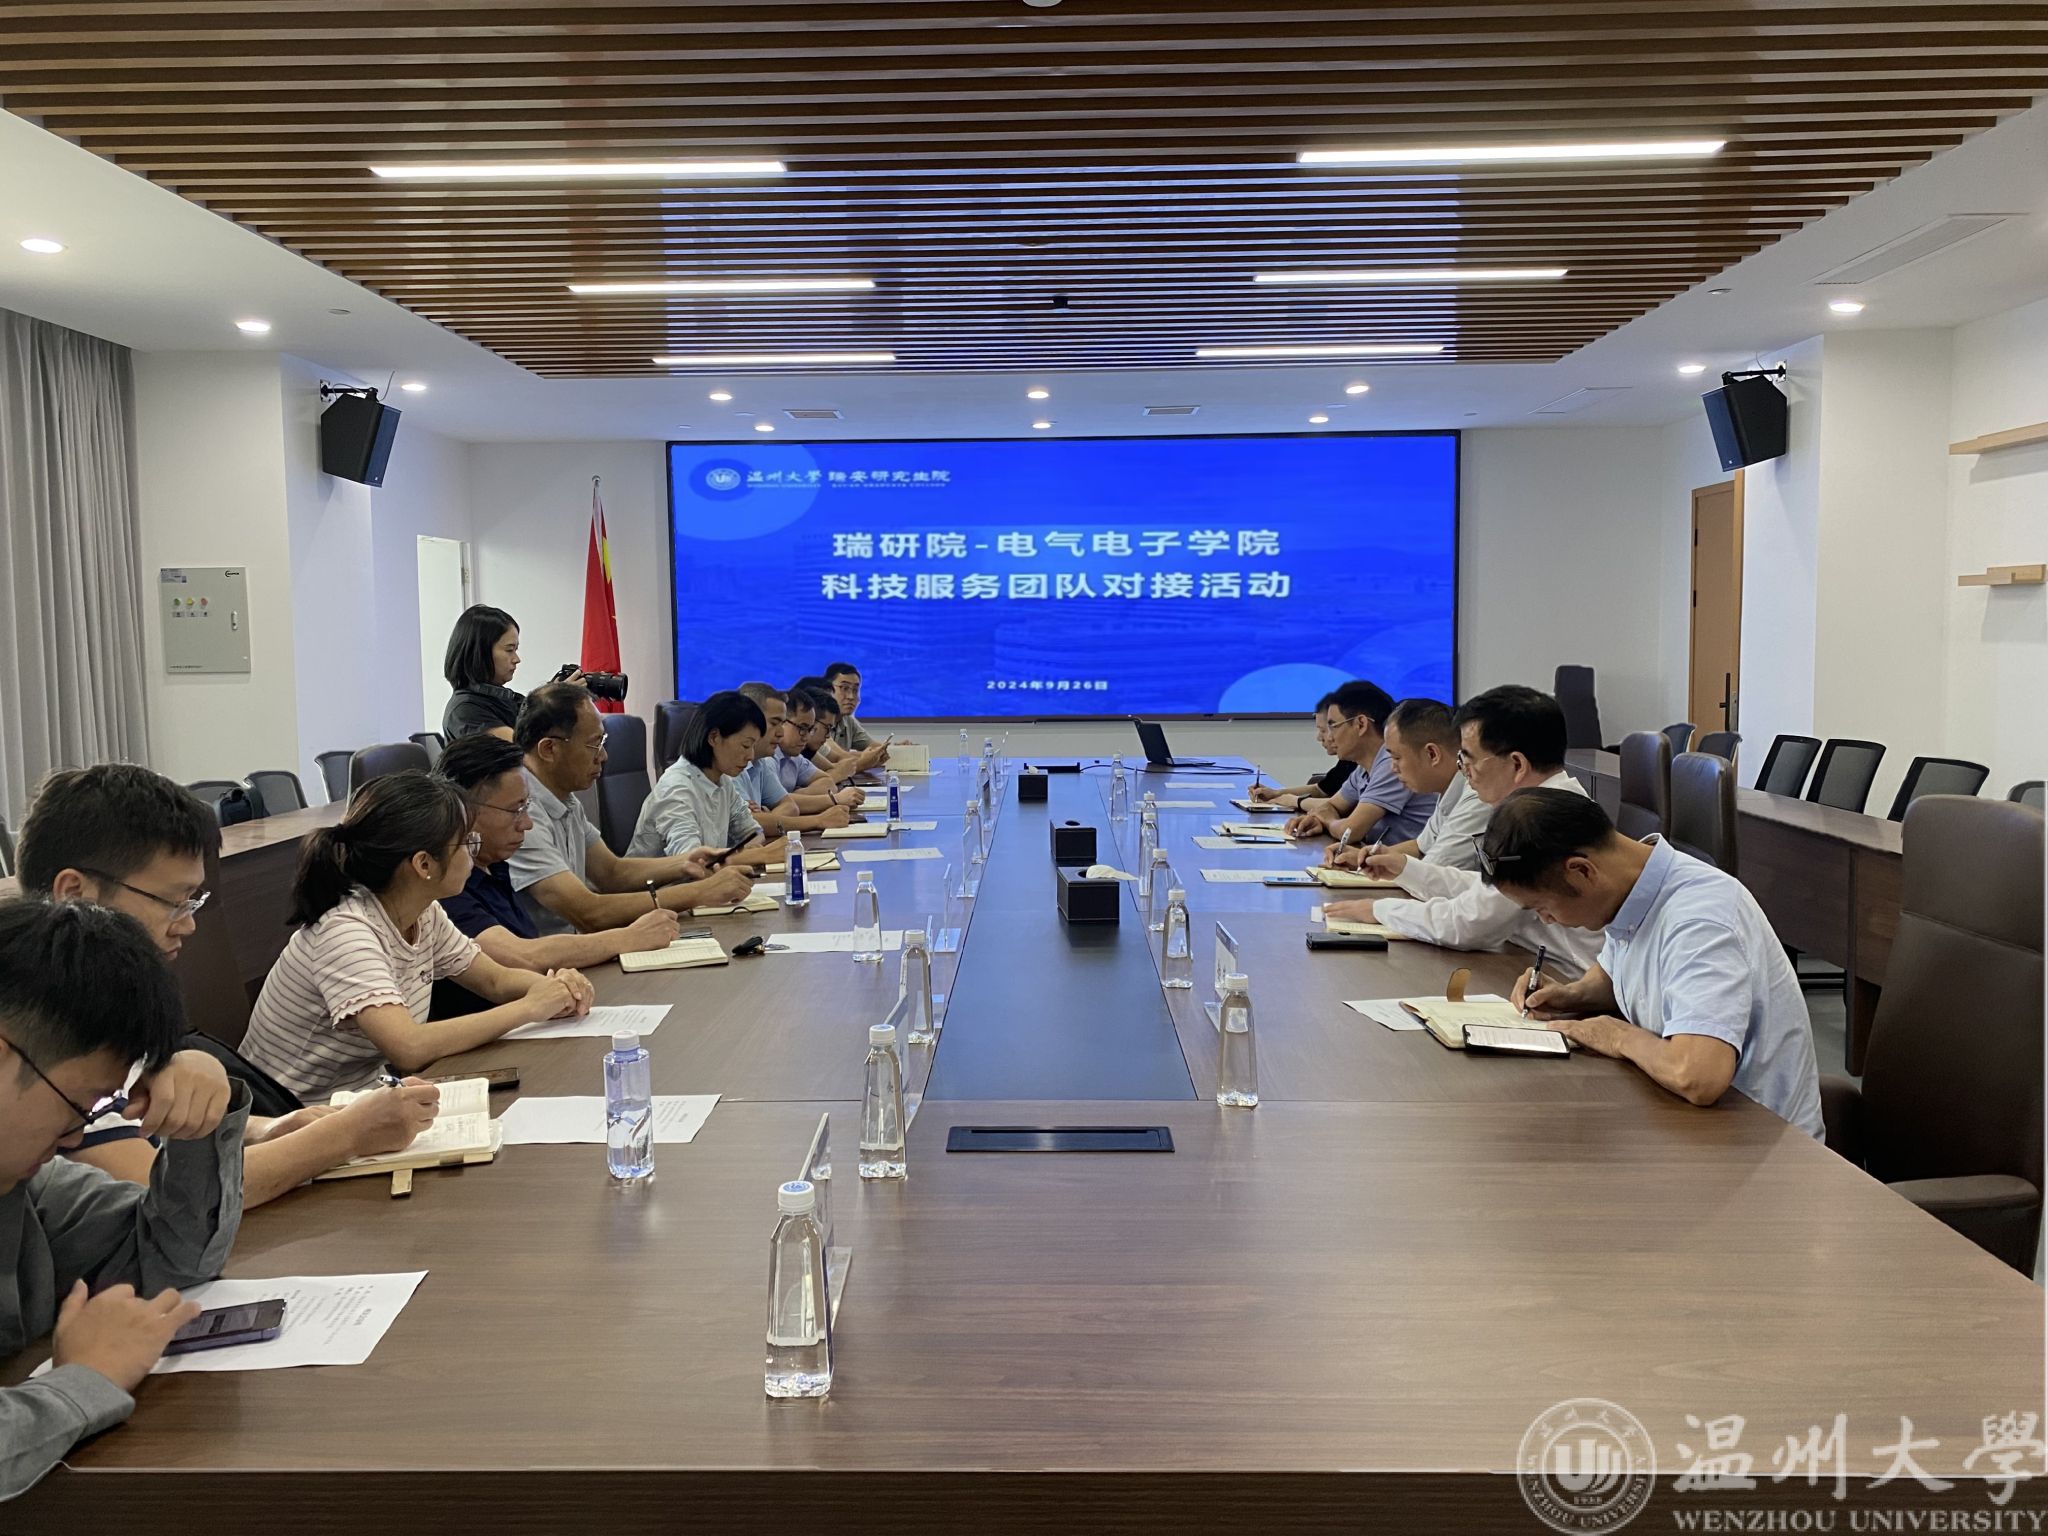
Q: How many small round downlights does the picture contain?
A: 11